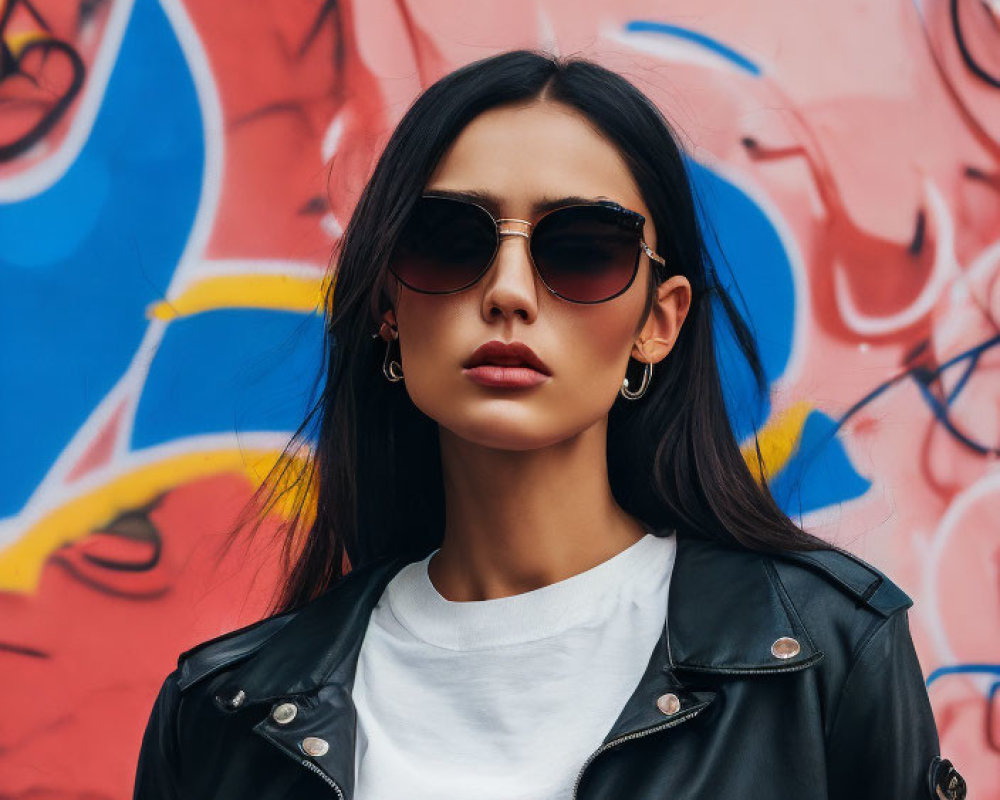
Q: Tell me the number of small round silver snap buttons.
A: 5